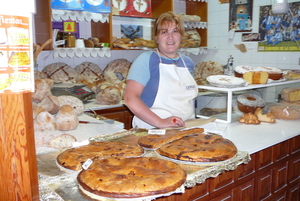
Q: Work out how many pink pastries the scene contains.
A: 0